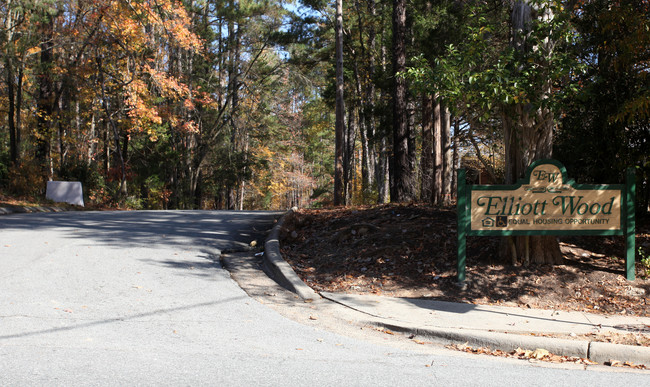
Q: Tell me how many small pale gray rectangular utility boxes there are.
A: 1